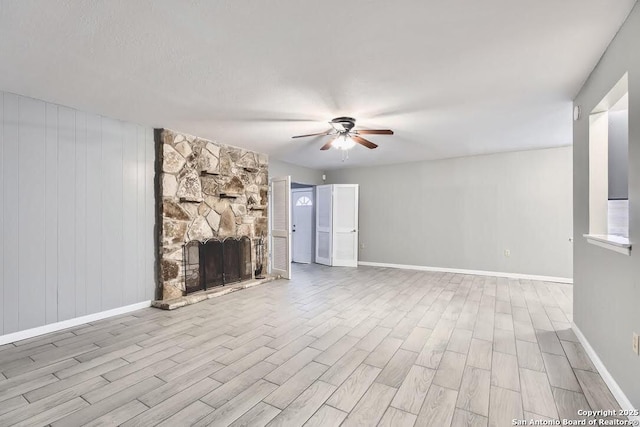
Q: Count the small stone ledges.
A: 5